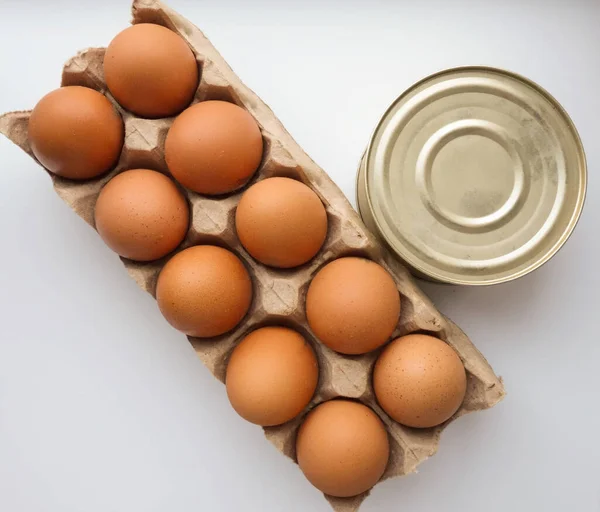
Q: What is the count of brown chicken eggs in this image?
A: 10